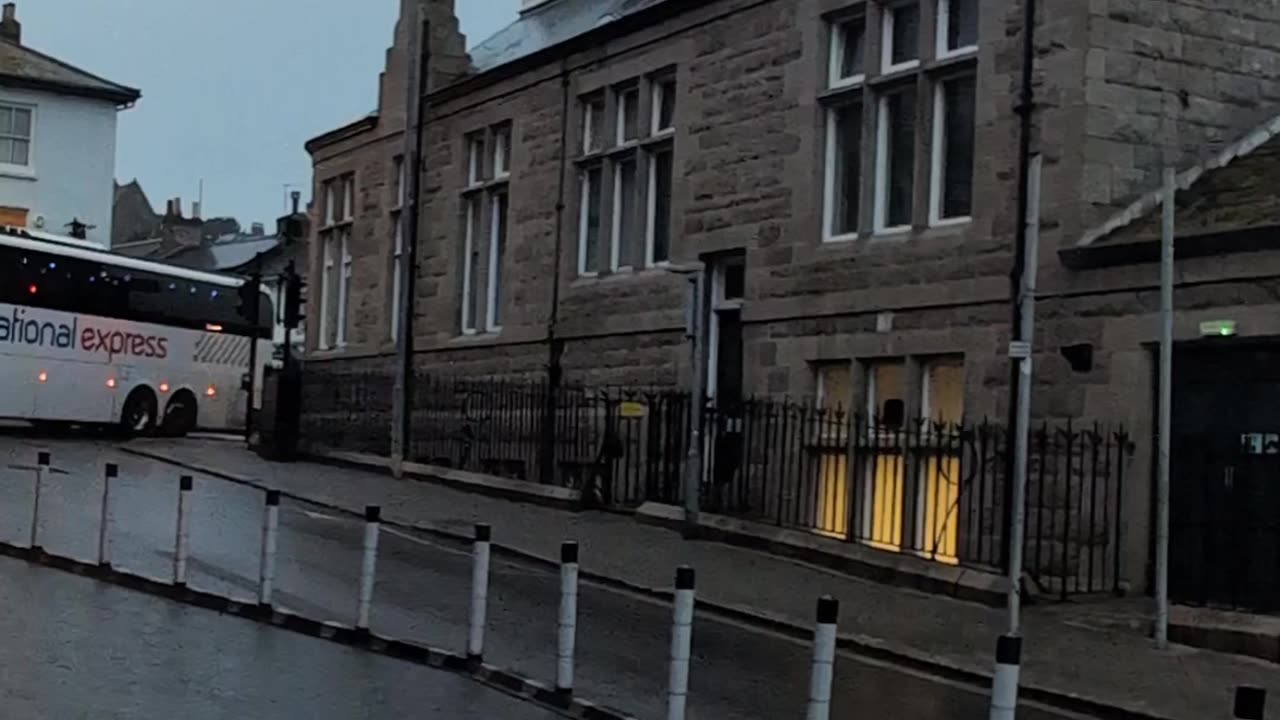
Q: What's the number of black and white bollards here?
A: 11